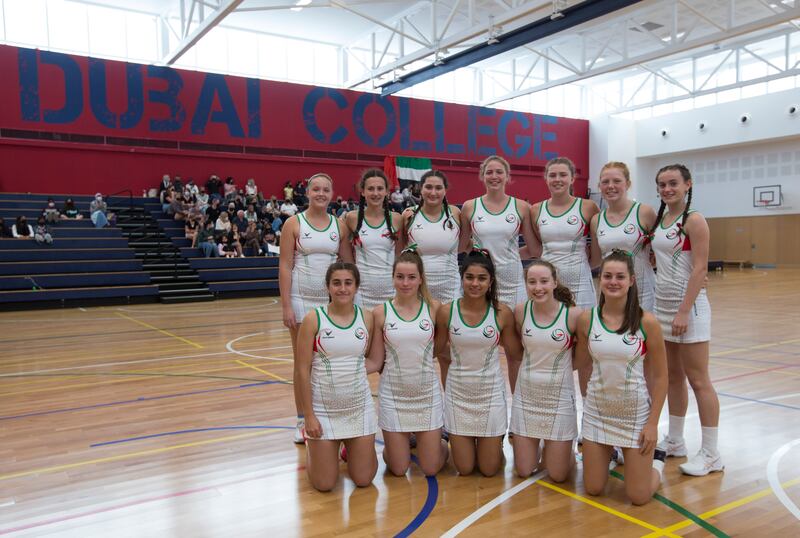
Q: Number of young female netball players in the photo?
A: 12